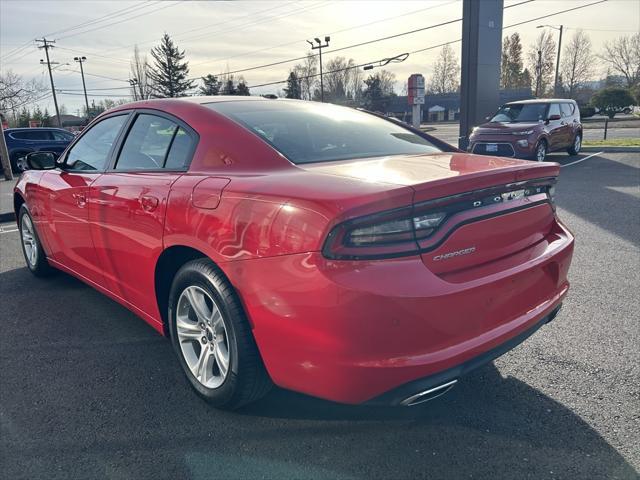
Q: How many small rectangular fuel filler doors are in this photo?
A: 1